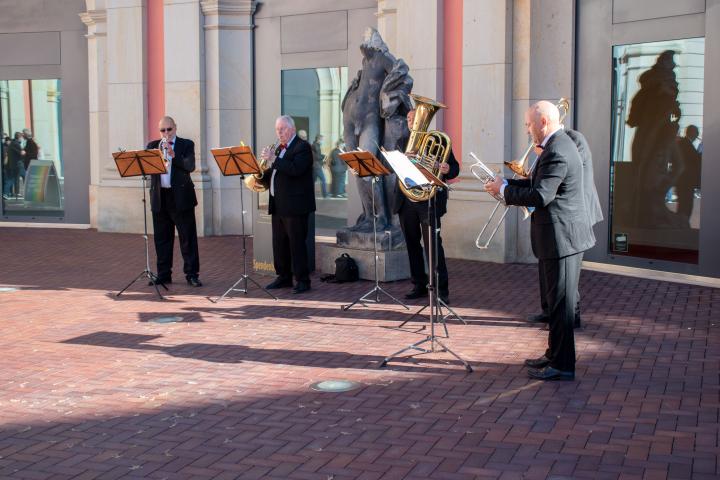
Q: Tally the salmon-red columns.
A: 2